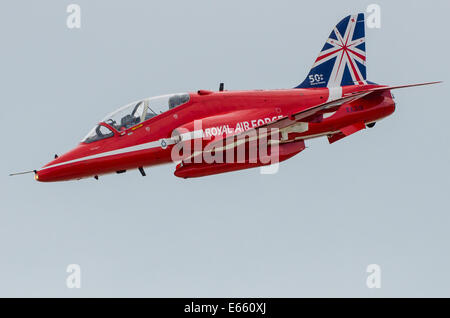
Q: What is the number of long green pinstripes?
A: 0